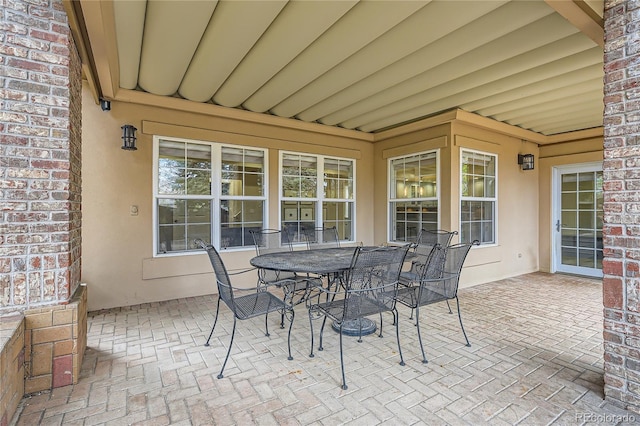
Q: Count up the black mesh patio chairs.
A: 6